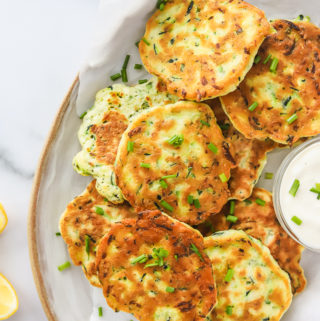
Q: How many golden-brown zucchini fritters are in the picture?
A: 9